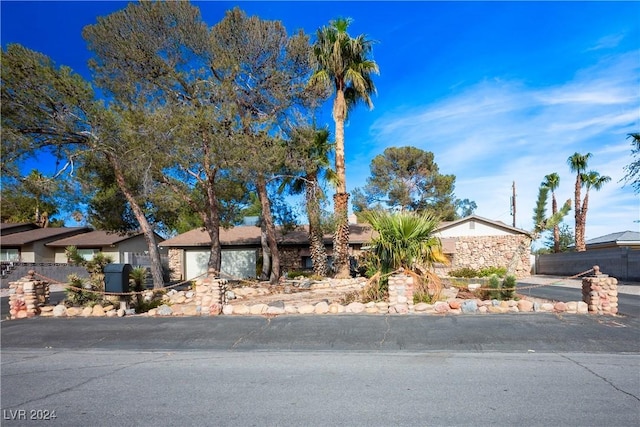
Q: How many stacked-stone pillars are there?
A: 4